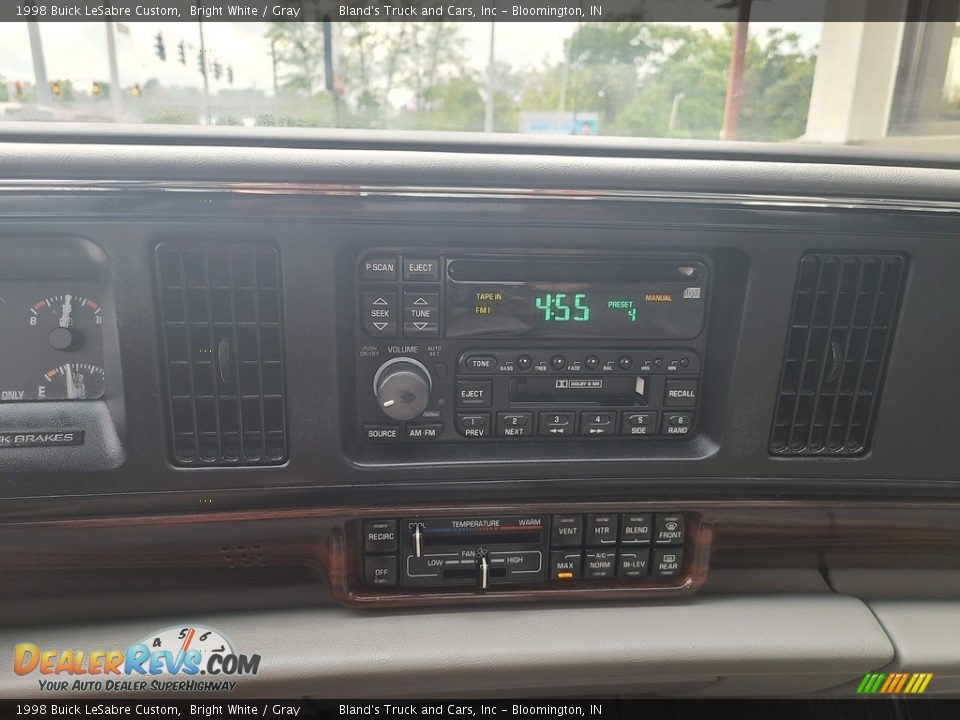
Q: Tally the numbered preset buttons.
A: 6